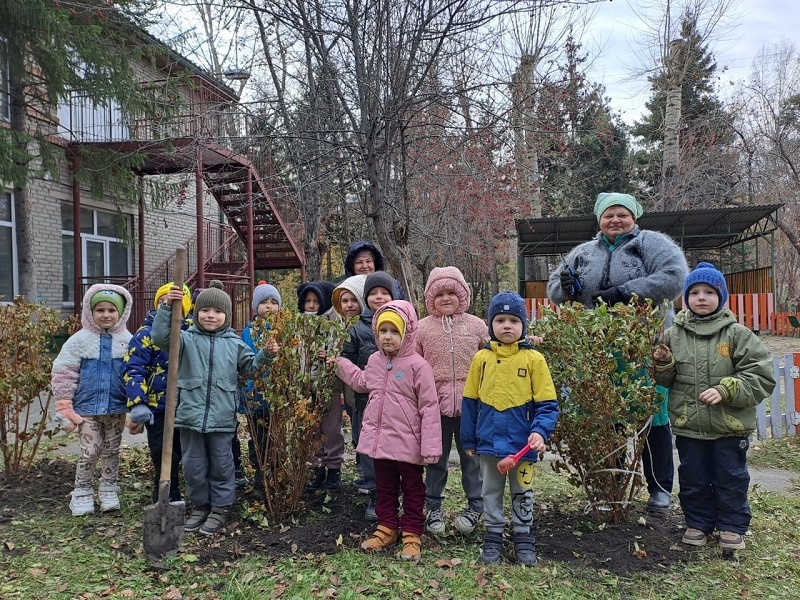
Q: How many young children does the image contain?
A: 11